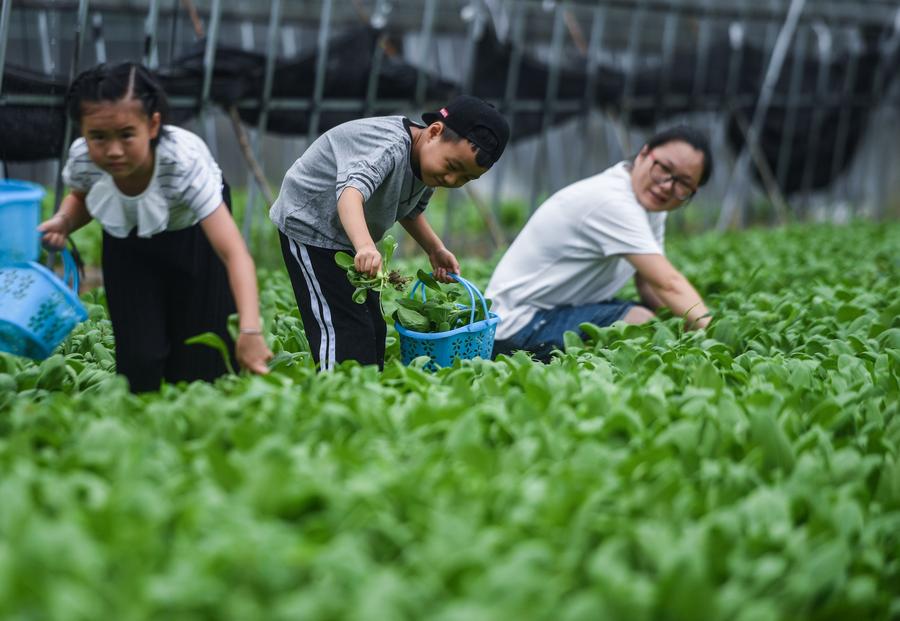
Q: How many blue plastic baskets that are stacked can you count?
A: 2